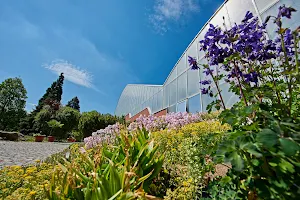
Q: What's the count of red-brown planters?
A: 3